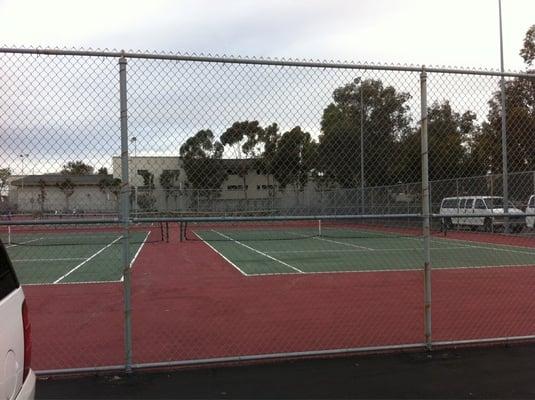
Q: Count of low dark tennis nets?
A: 2